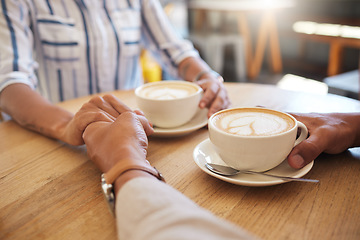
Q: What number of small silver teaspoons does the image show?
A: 1